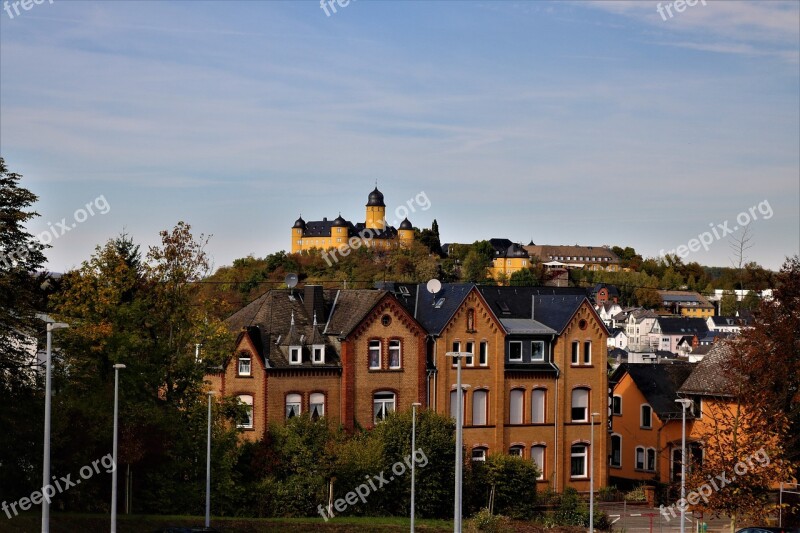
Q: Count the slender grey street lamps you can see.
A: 7